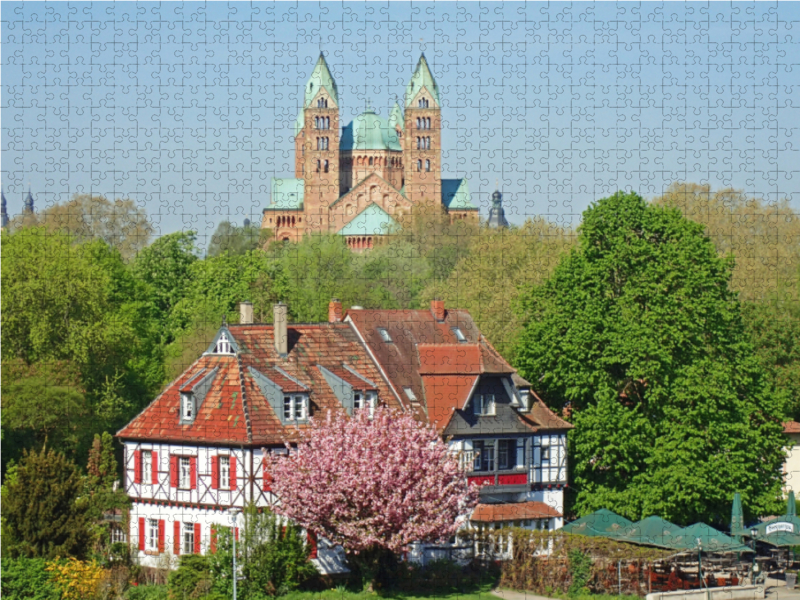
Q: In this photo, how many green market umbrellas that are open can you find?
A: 4